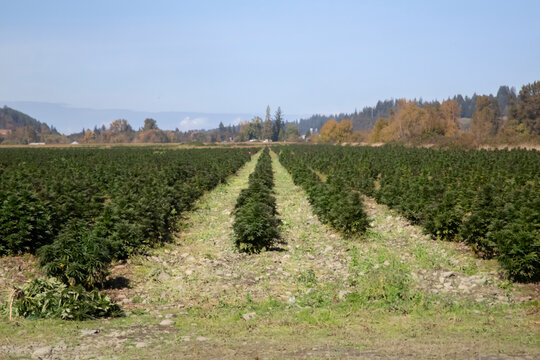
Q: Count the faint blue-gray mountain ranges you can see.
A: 1